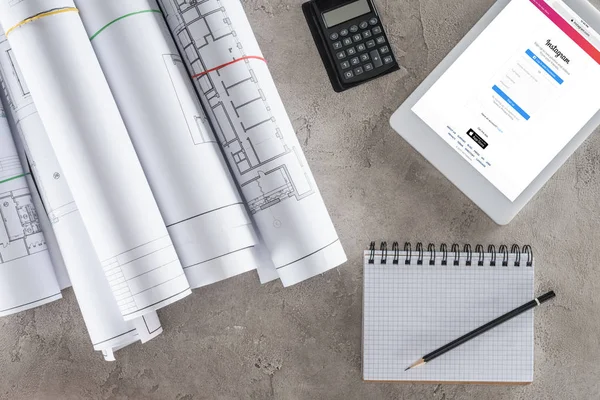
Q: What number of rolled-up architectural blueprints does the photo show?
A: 5